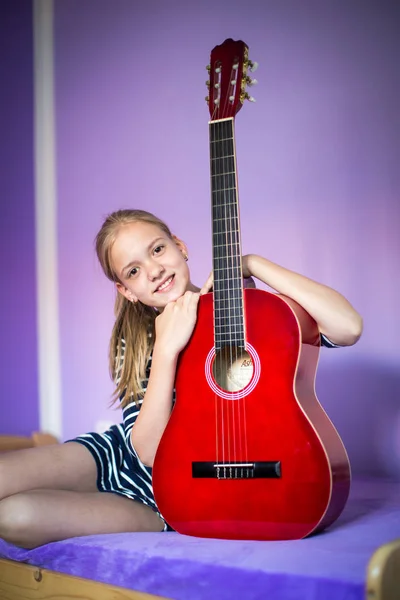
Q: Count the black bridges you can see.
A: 1